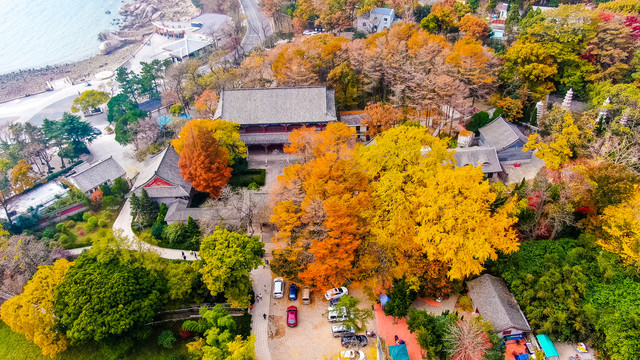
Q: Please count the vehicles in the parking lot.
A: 10